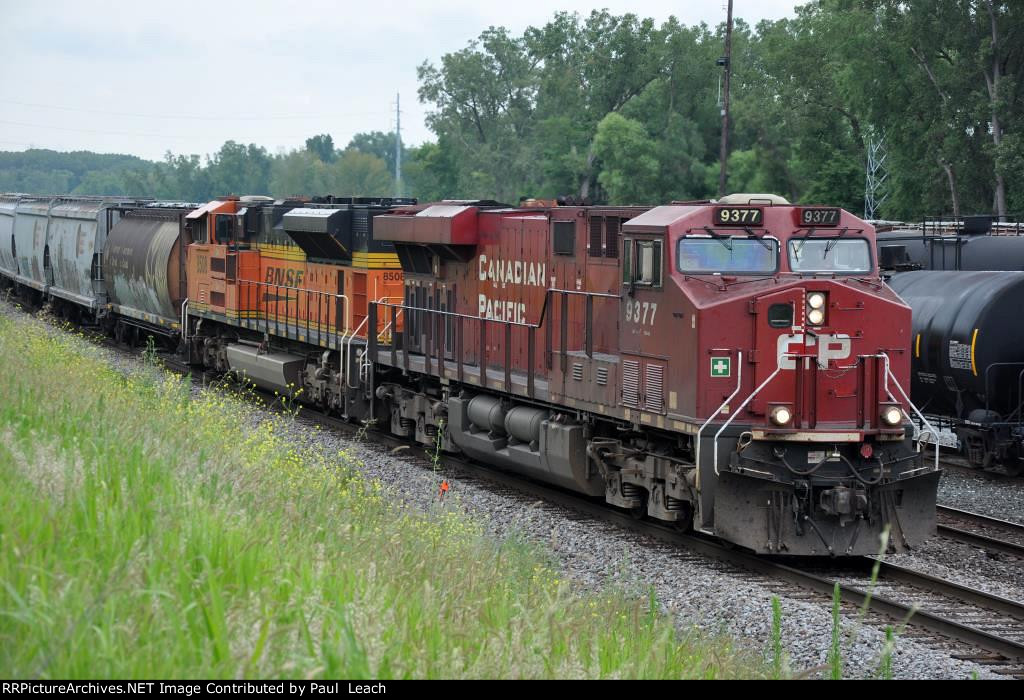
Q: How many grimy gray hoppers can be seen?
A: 3